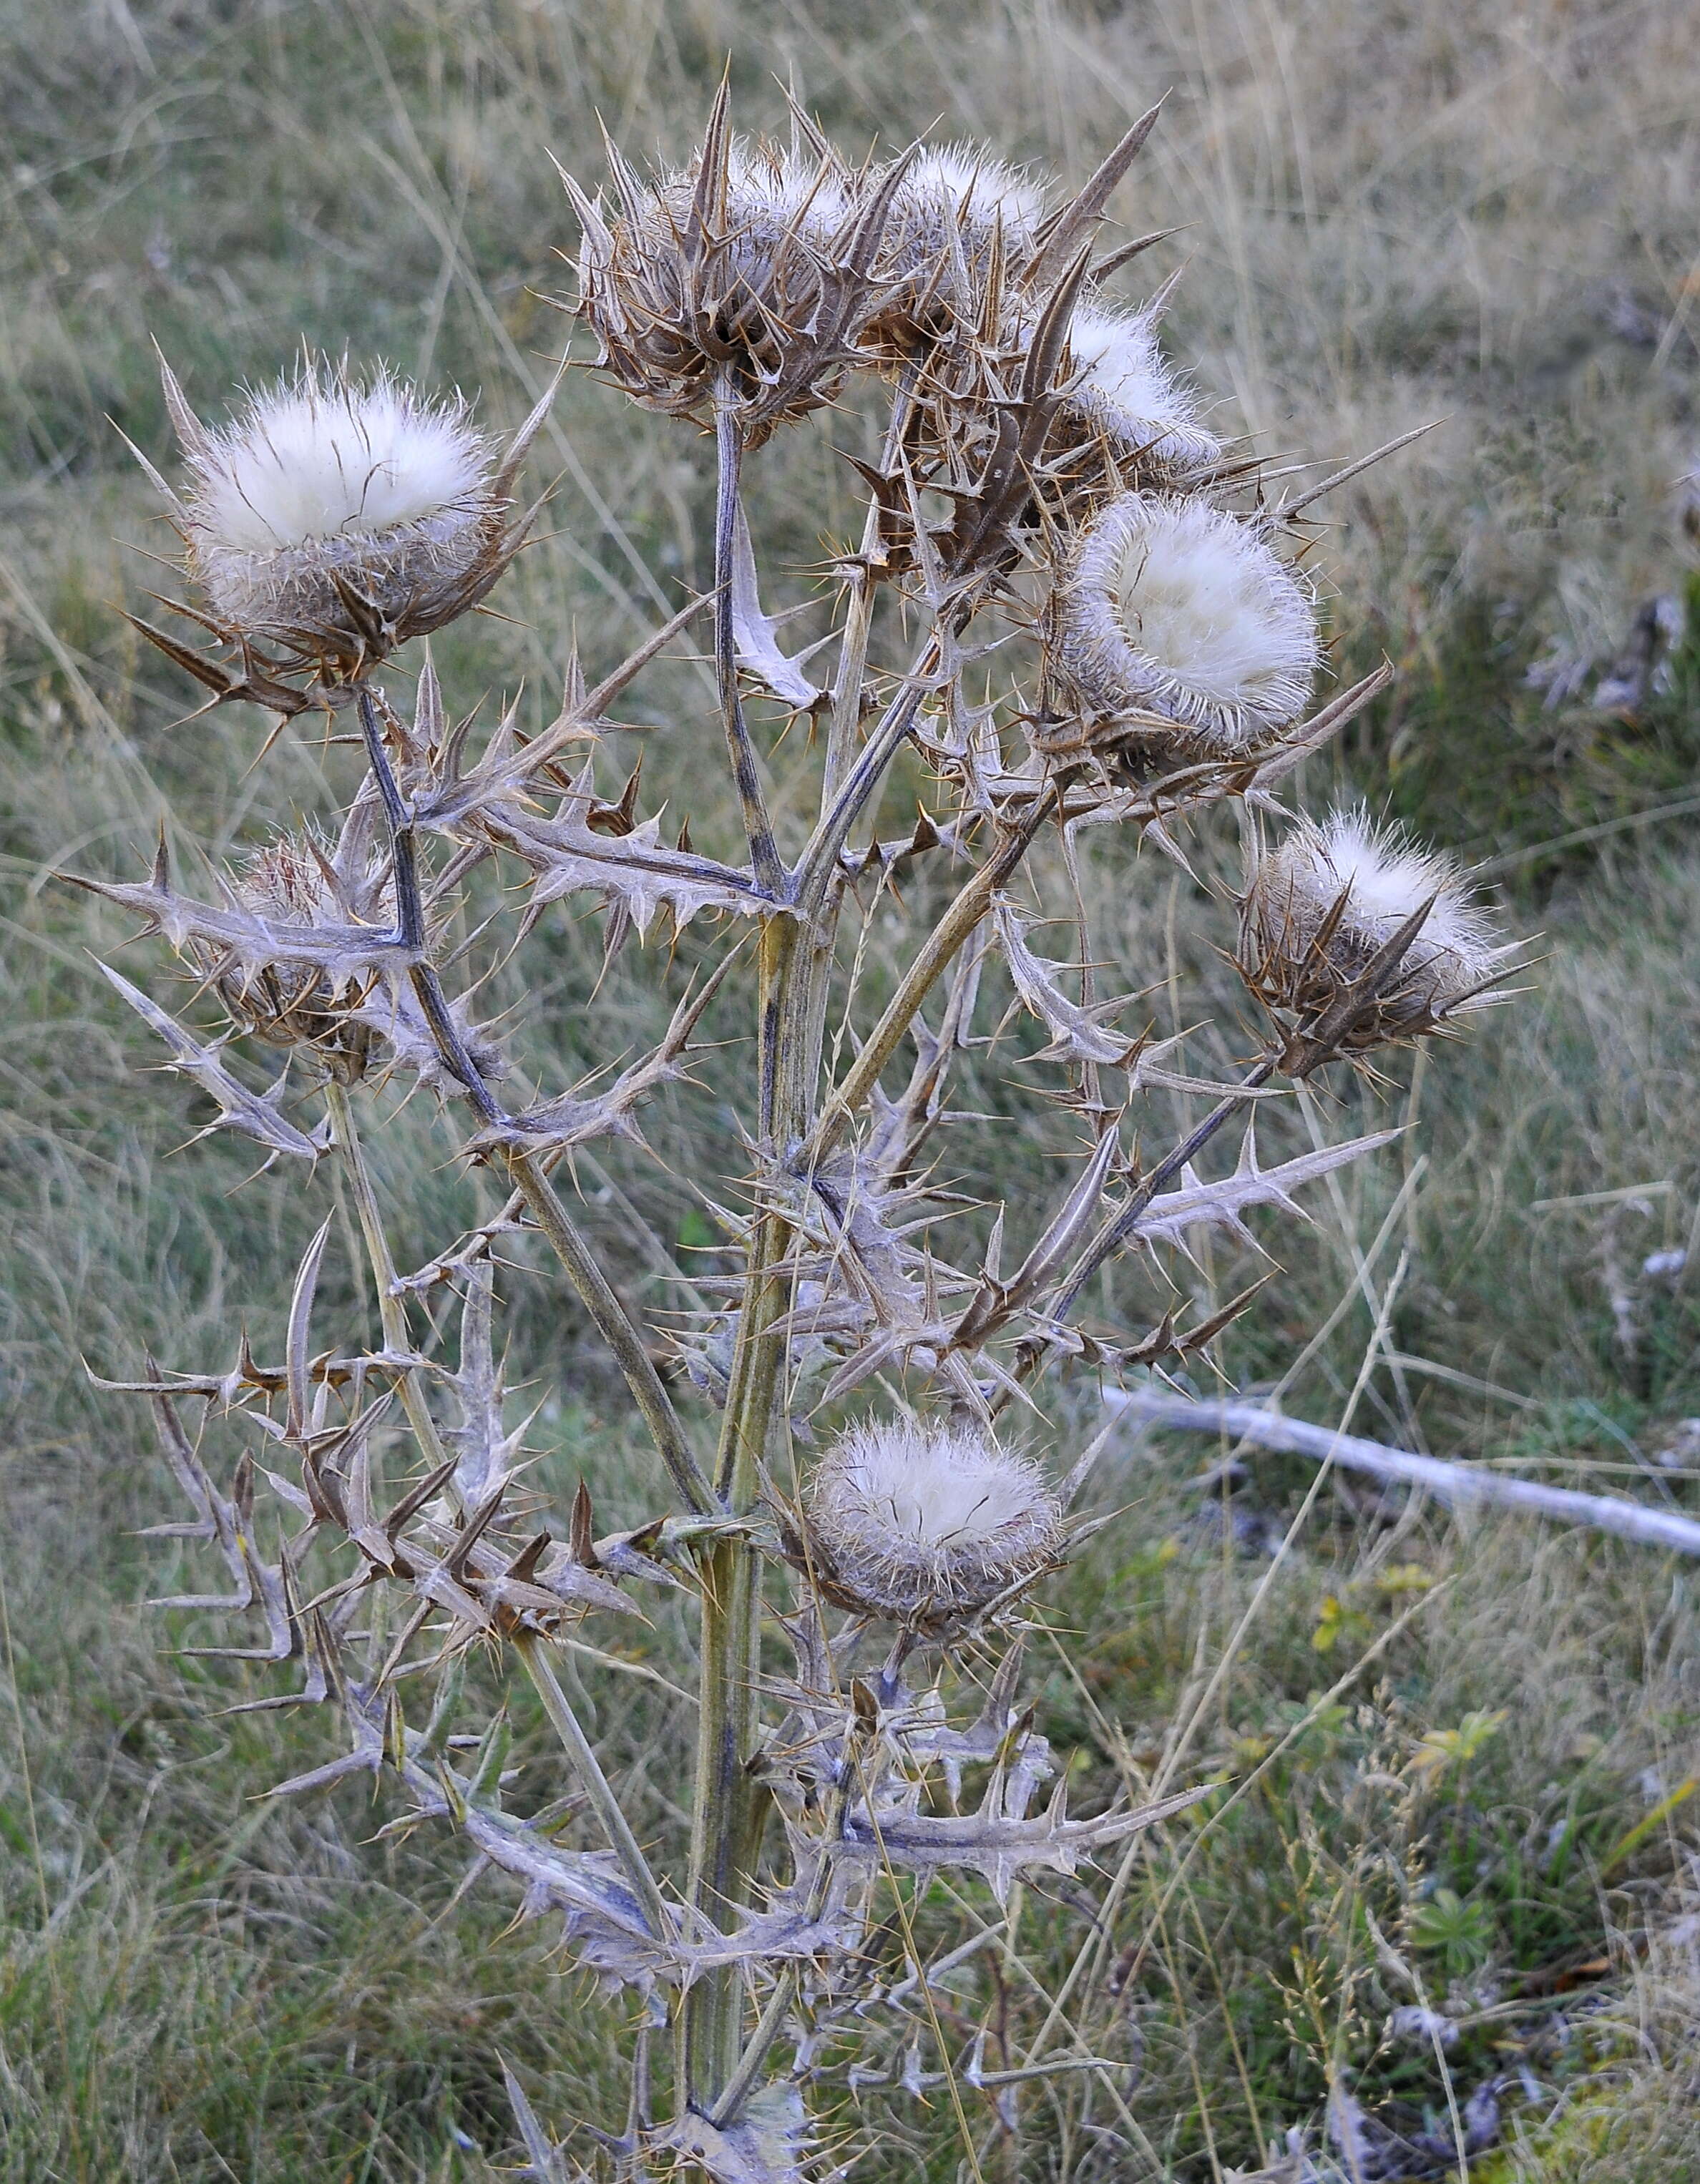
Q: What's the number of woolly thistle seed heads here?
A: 8